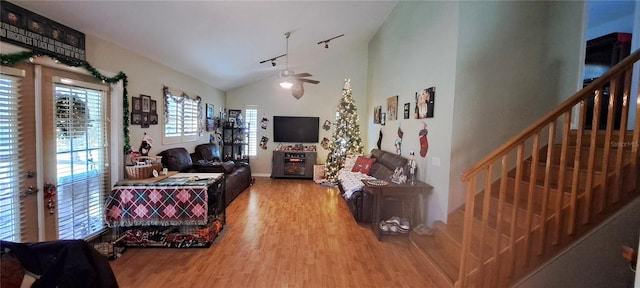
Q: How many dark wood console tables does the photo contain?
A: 1